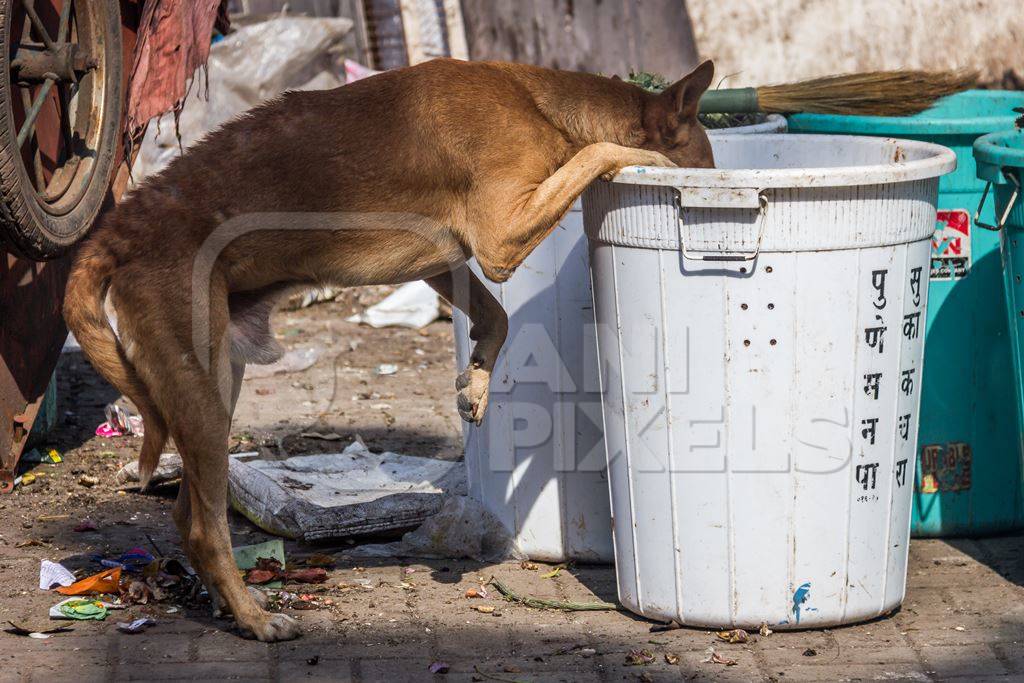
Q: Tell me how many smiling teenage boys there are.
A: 0